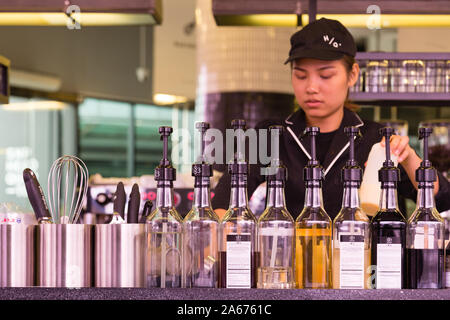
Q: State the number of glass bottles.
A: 8